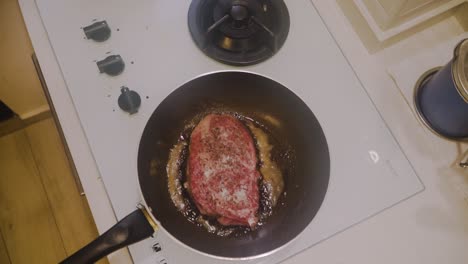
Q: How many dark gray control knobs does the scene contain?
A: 3